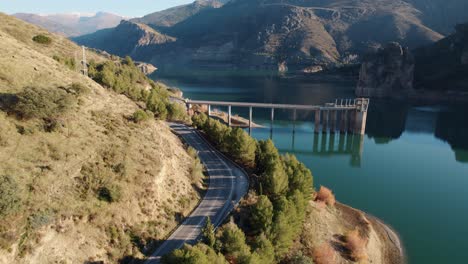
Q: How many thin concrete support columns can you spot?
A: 5